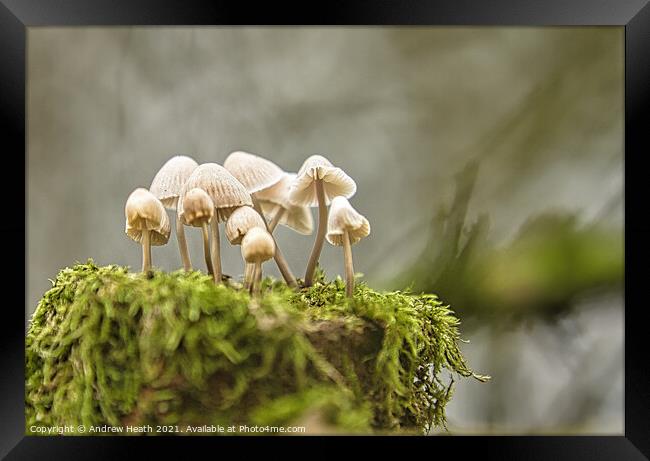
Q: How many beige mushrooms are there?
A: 10